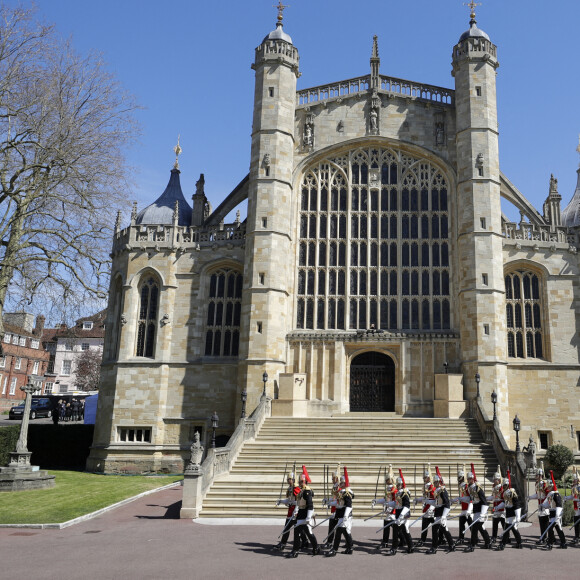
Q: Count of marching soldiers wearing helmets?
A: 15